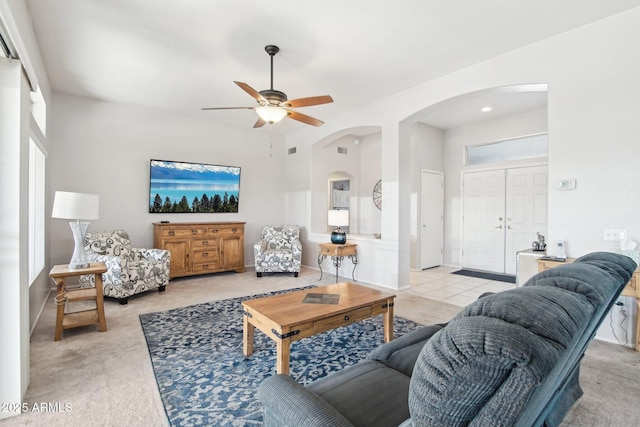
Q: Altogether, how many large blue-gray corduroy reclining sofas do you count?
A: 1